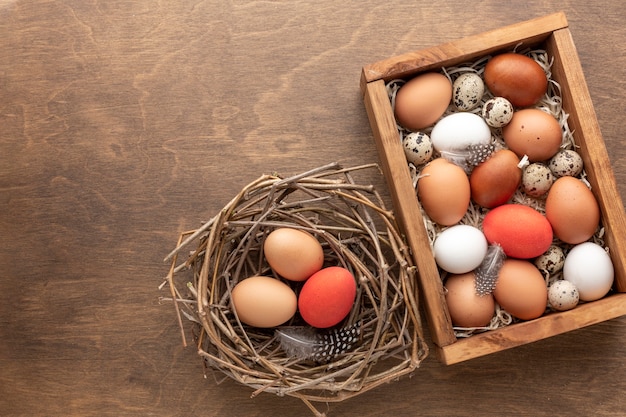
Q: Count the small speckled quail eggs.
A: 7